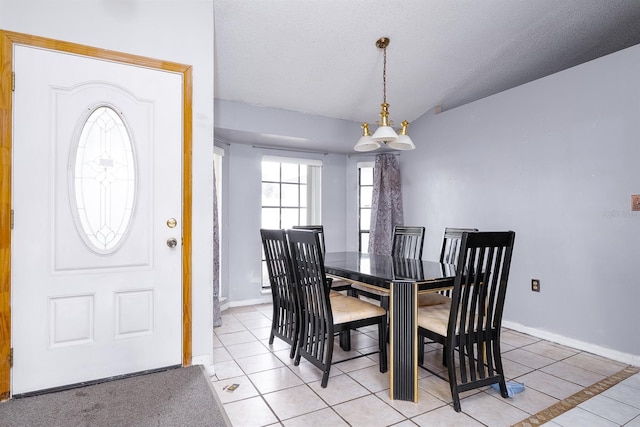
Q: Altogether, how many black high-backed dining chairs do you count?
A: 6